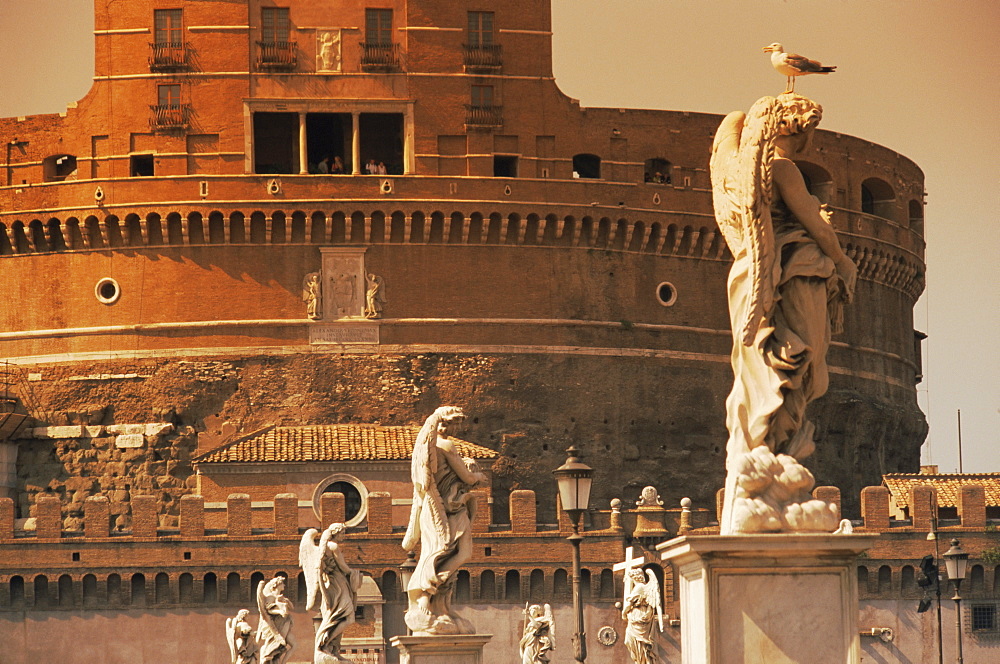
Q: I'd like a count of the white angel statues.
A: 7